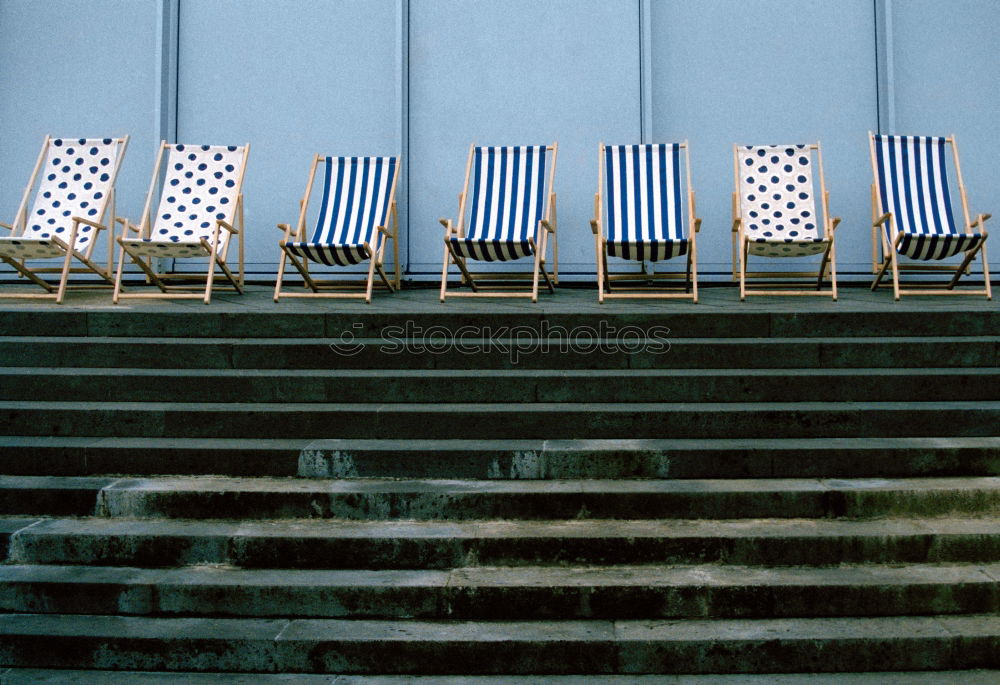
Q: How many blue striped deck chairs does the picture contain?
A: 4